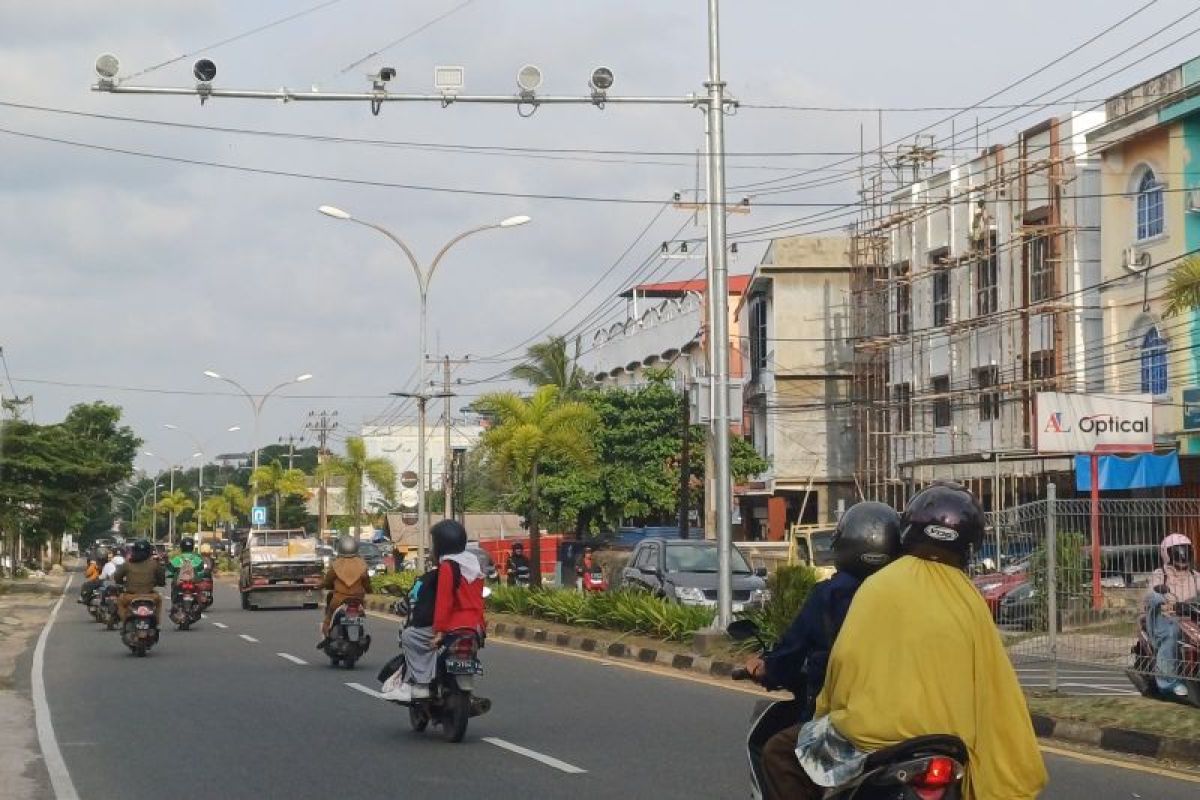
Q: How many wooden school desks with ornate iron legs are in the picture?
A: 0